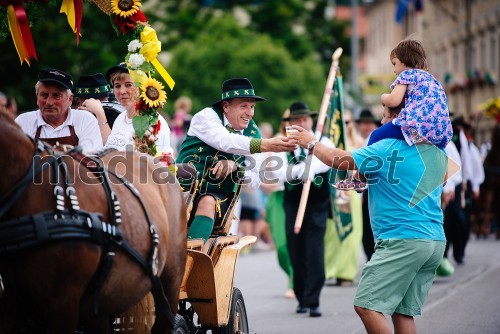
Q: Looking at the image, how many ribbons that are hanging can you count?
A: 5